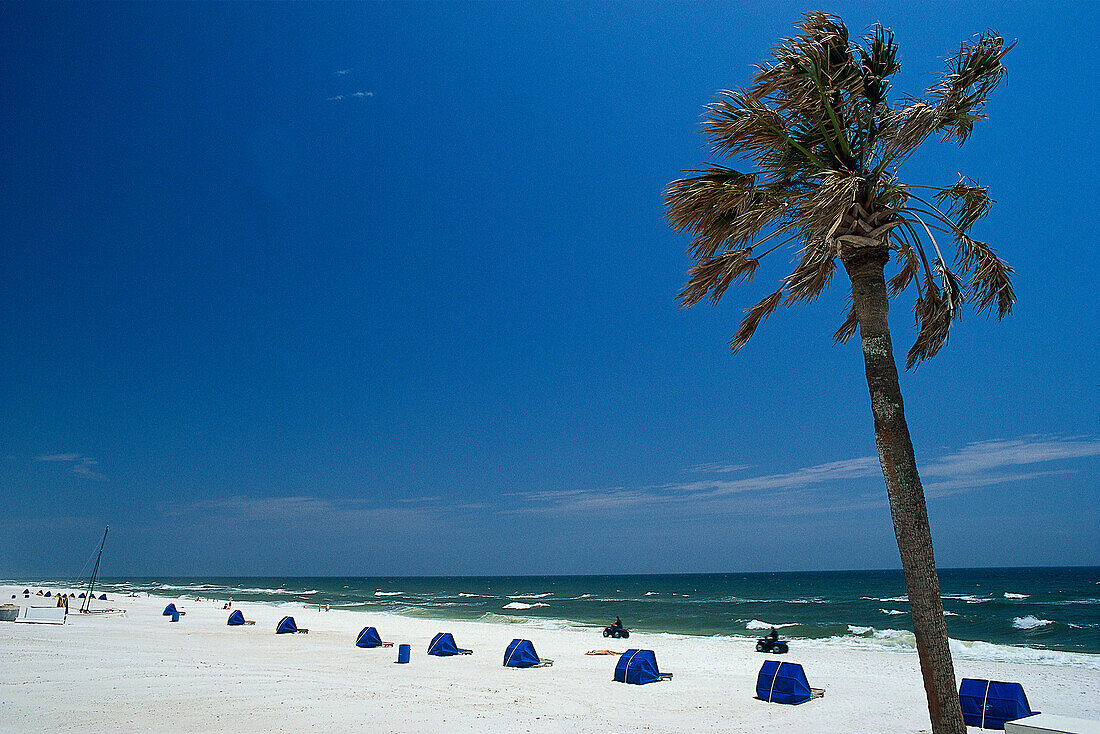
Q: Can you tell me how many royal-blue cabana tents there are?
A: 9